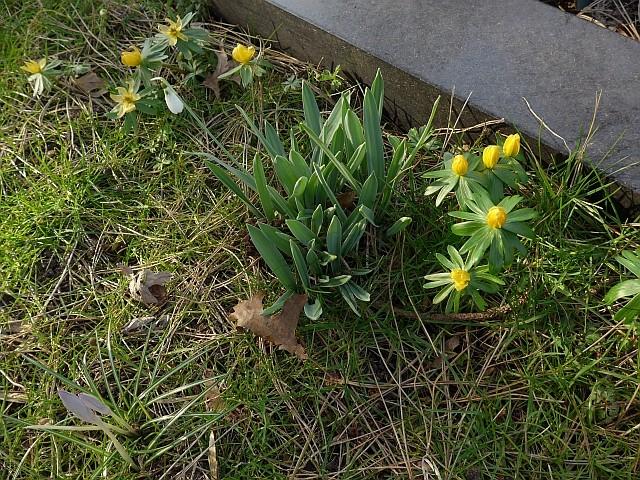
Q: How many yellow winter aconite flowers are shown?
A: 10